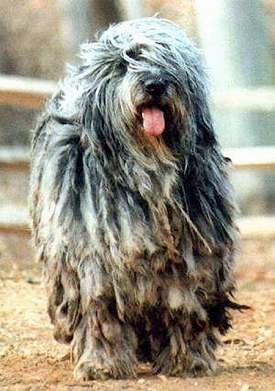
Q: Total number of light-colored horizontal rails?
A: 3